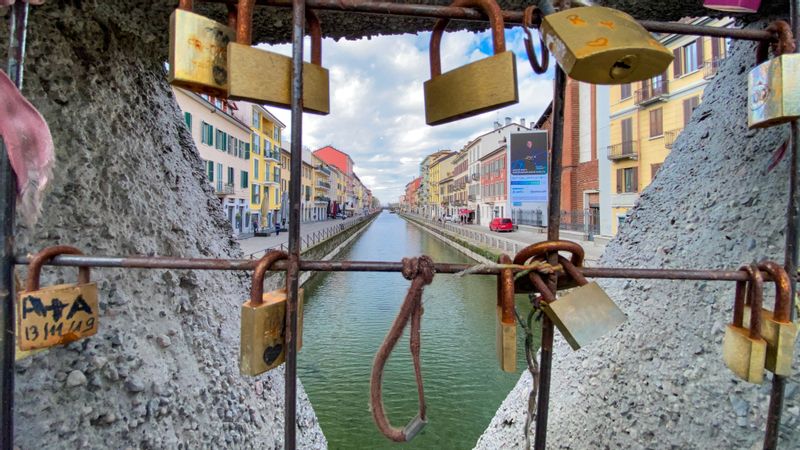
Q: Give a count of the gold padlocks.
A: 11